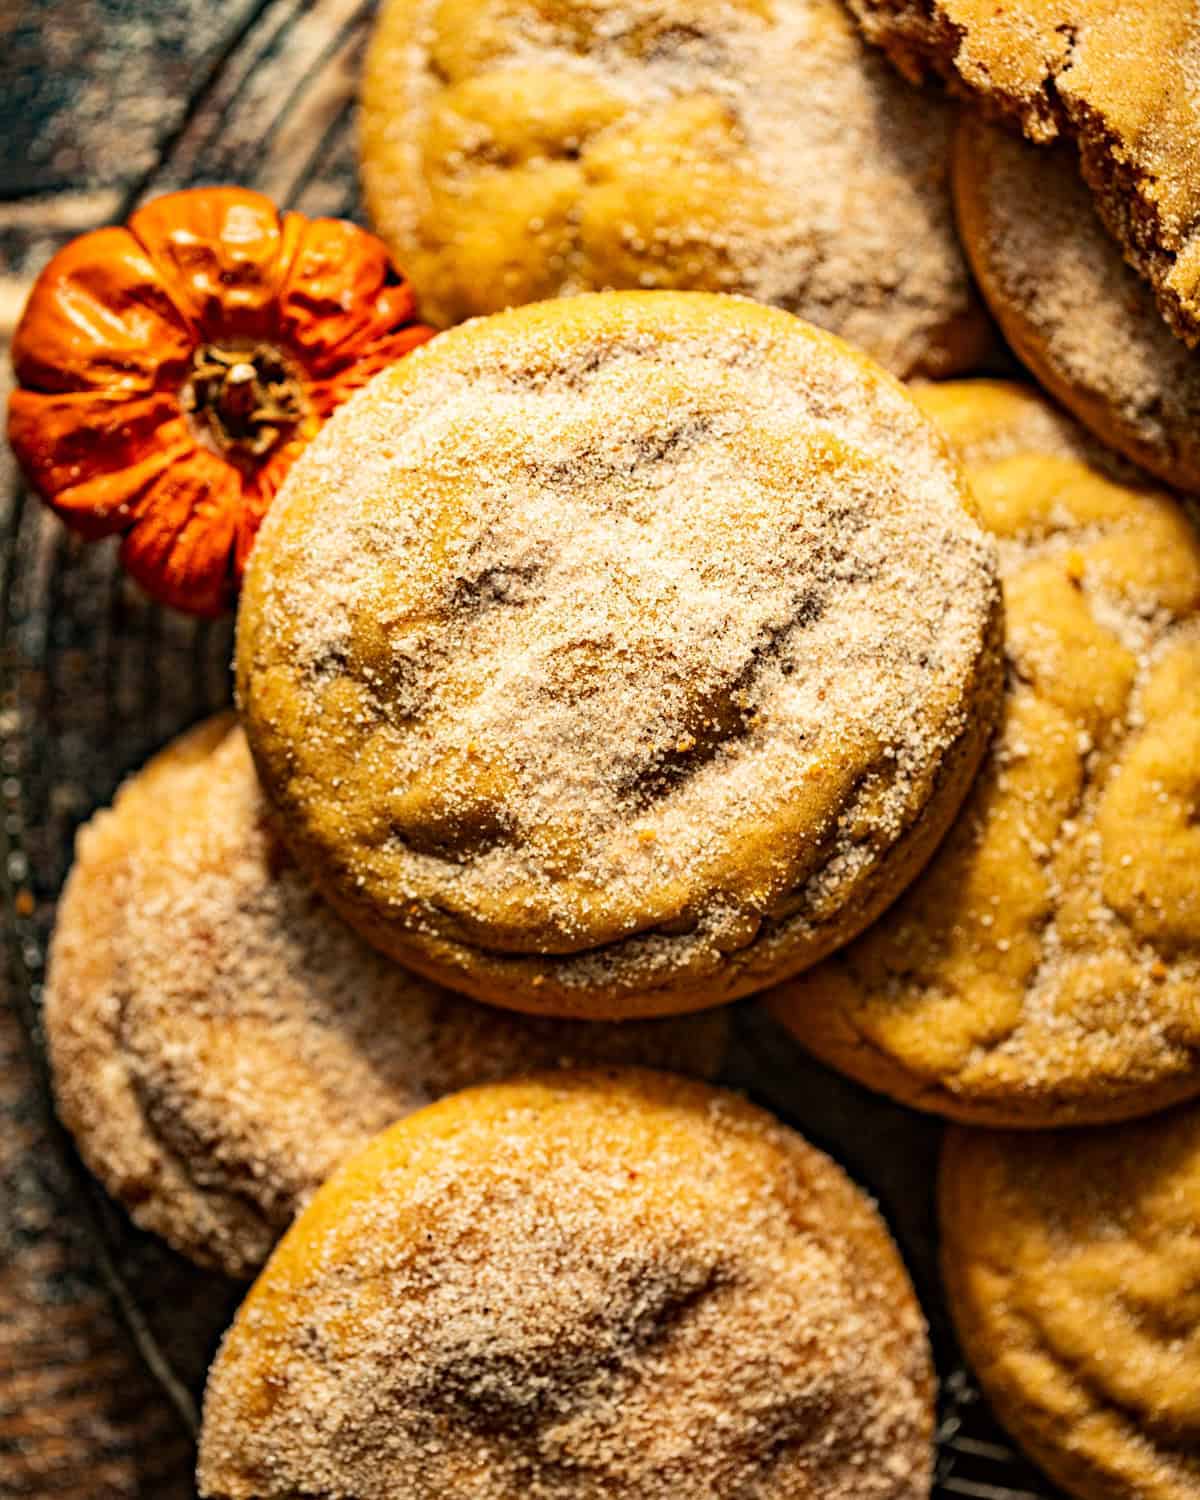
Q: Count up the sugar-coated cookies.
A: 8